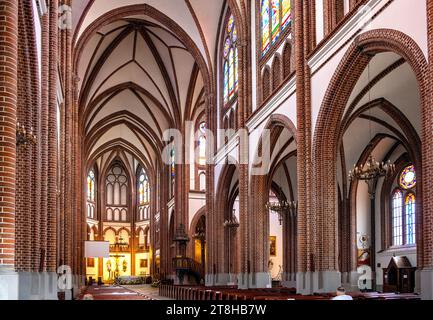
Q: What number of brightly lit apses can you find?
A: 1